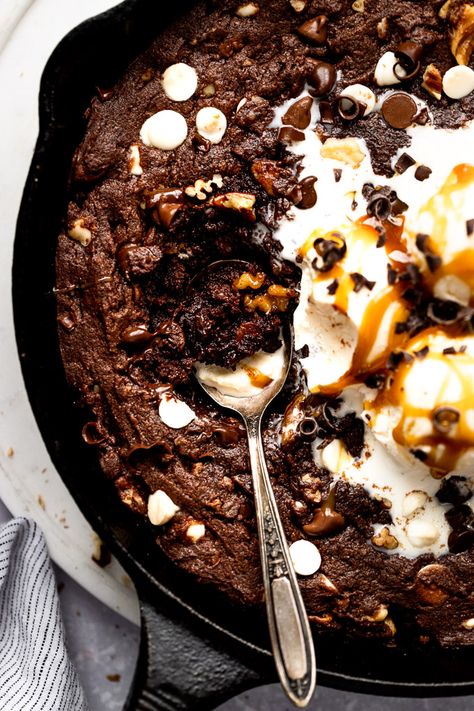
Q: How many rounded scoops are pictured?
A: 3